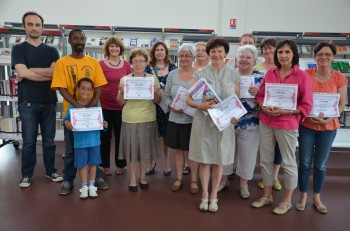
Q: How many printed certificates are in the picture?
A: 7